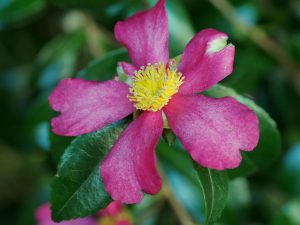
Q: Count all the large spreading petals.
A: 5